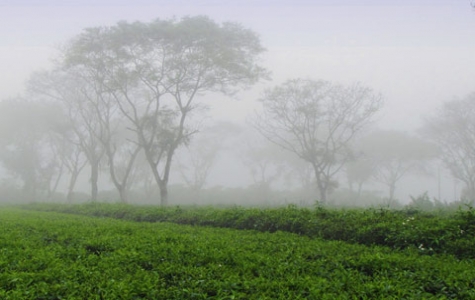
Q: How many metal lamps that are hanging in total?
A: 0